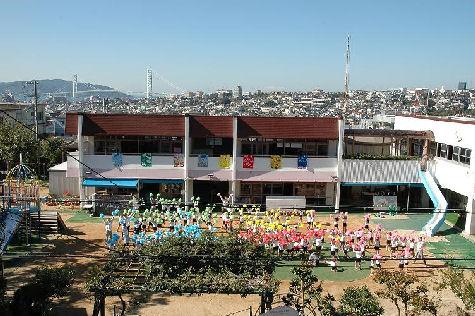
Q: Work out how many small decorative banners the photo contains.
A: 8